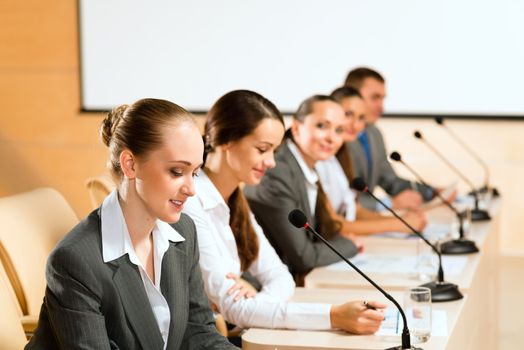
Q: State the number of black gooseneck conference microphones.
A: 5